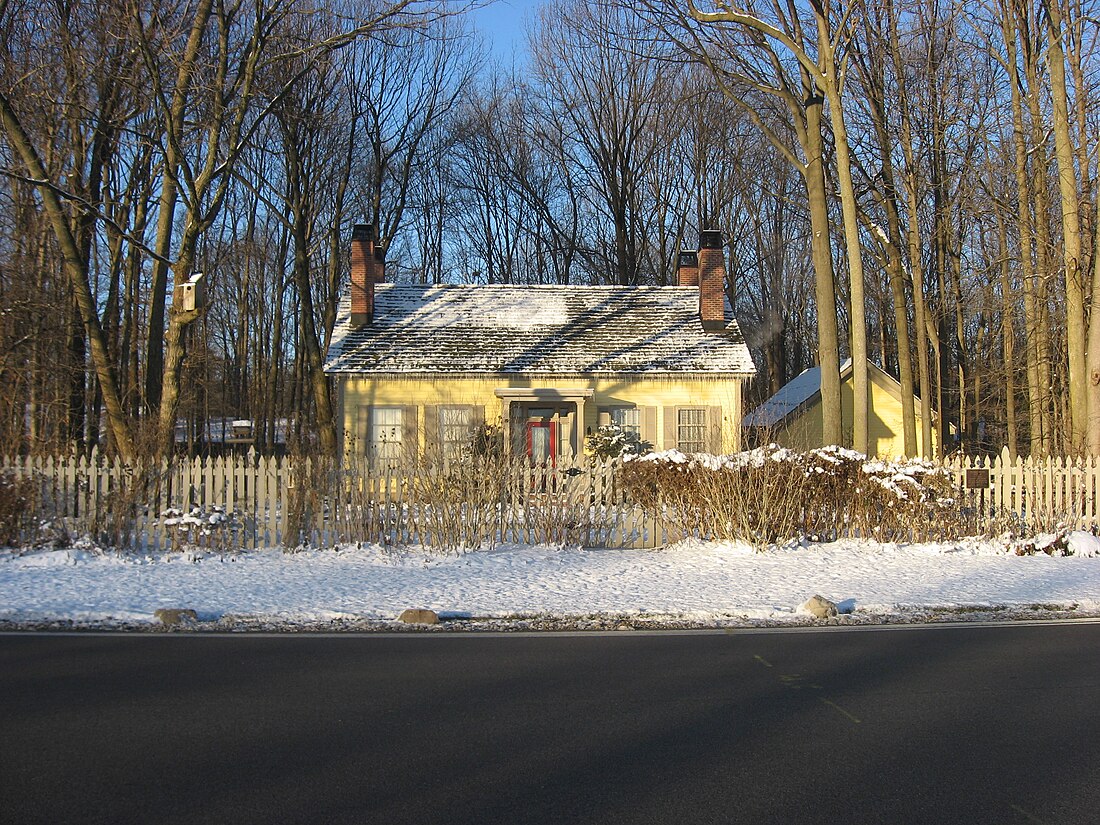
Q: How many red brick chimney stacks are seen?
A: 4